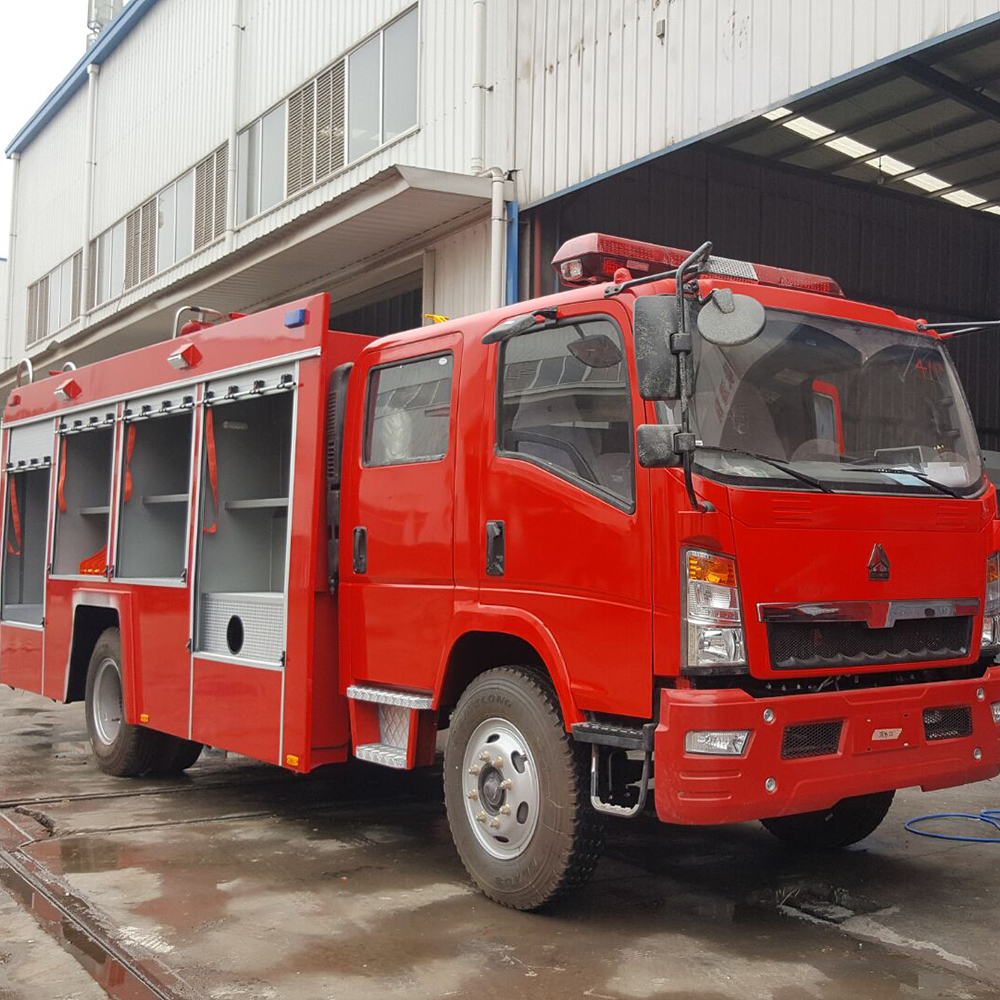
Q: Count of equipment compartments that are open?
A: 4